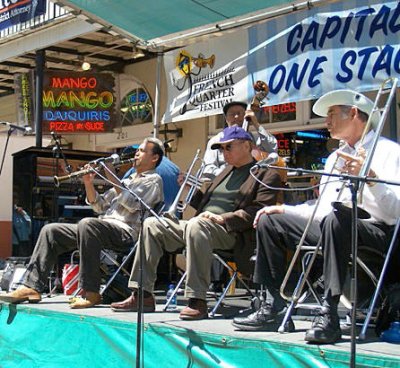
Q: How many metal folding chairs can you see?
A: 3